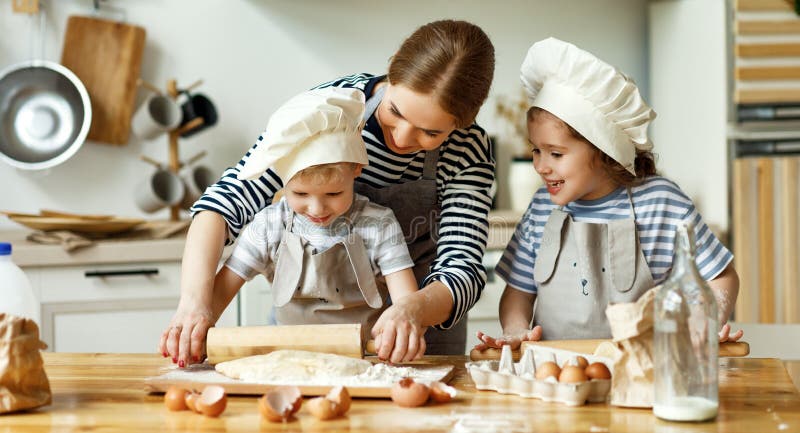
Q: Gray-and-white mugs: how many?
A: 3